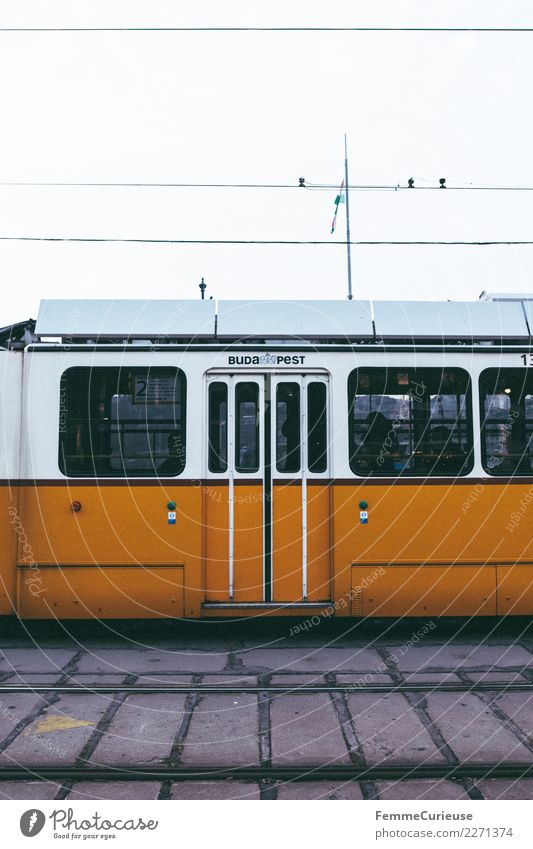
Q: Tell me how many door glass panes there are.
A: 4